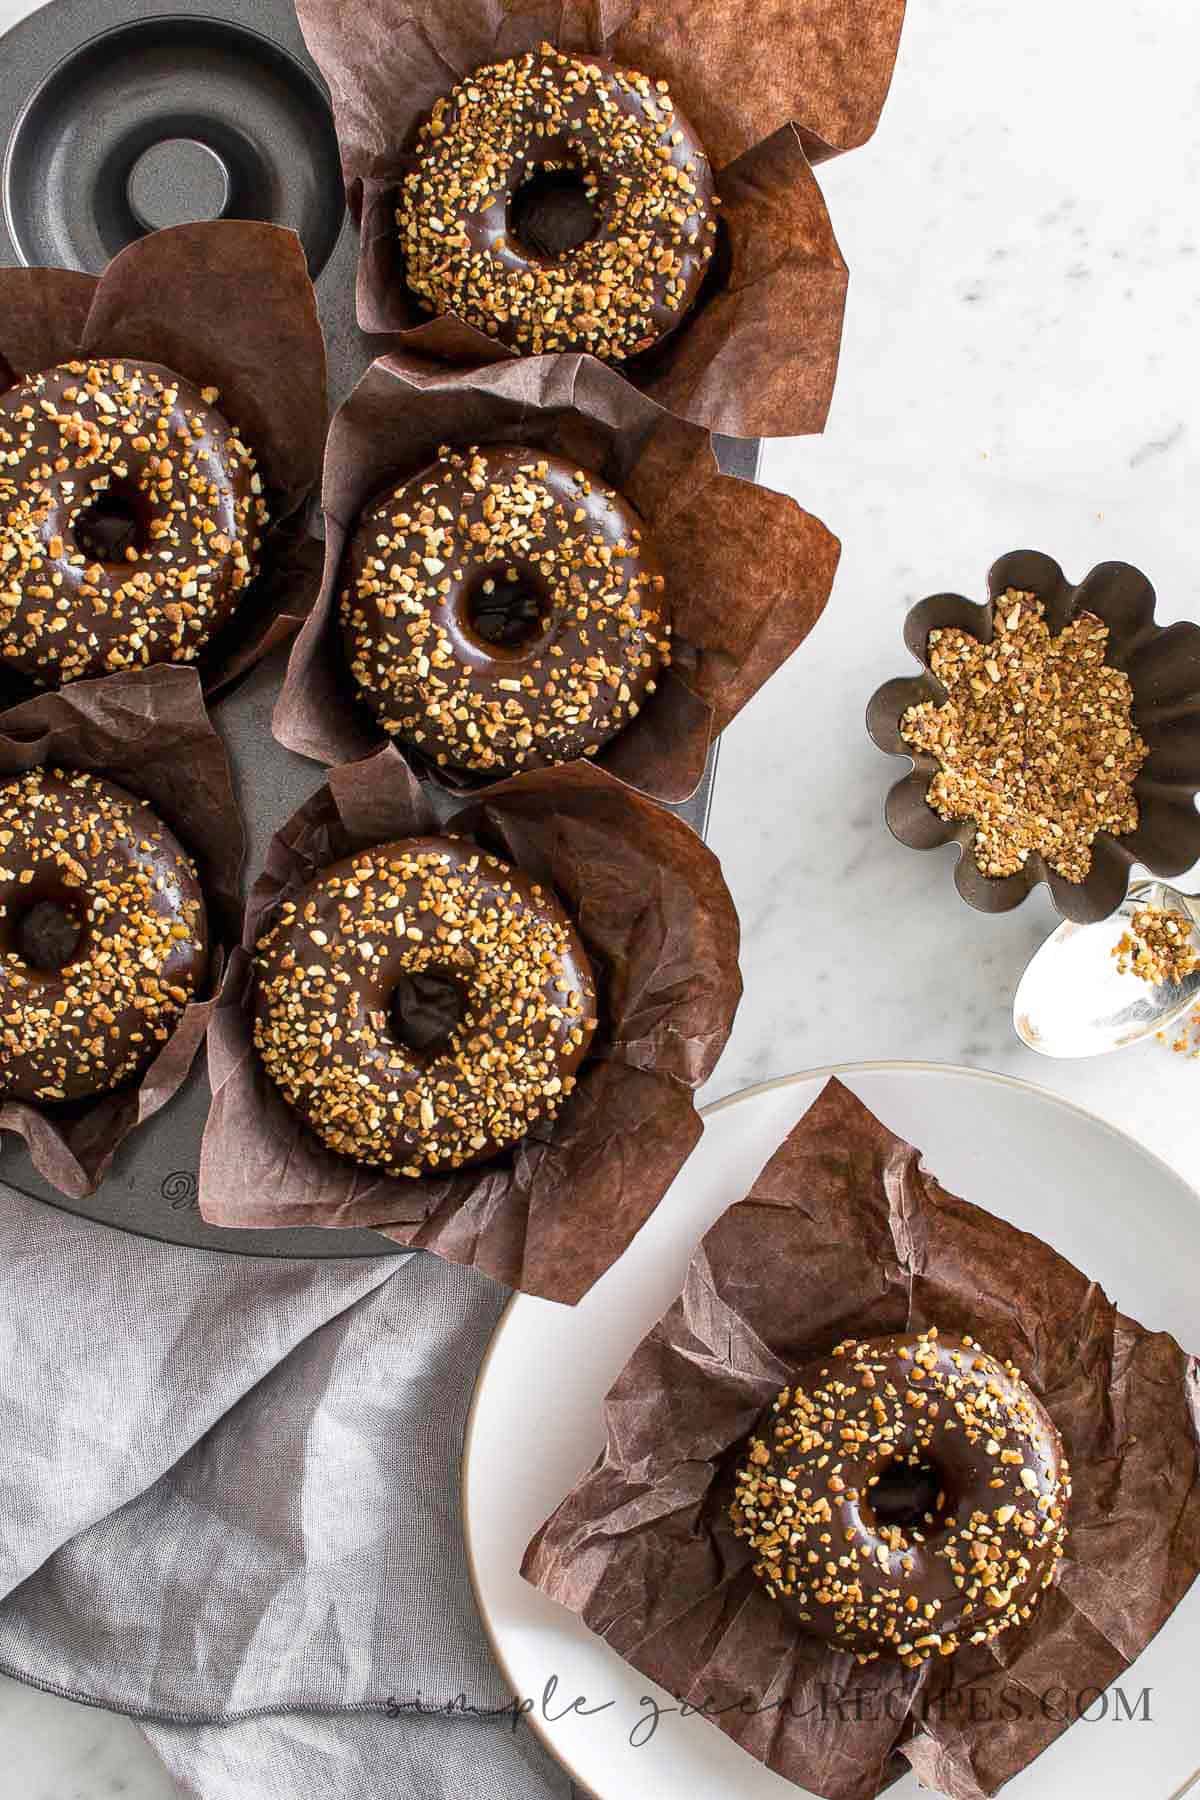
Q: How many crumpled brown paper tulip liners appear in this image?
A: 6